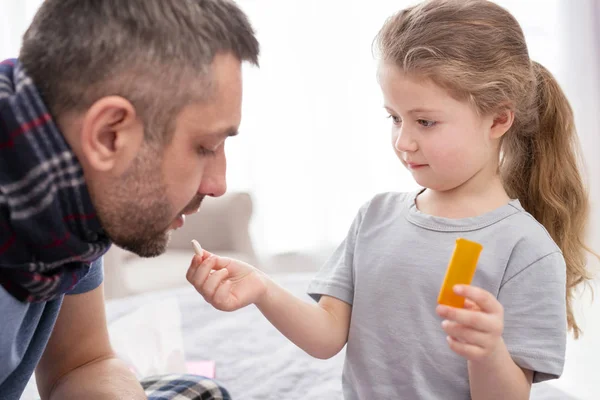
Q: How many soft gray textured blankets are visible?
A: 1